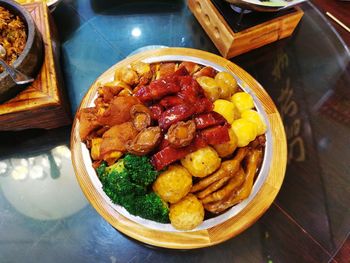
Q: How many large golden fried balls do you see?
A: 4